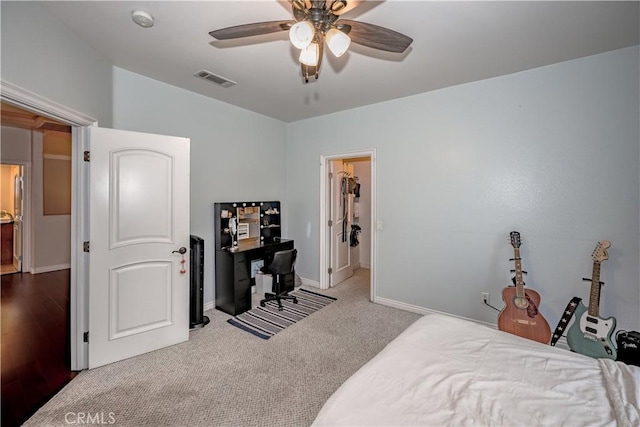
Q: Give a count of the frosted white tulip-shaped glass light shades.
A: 3